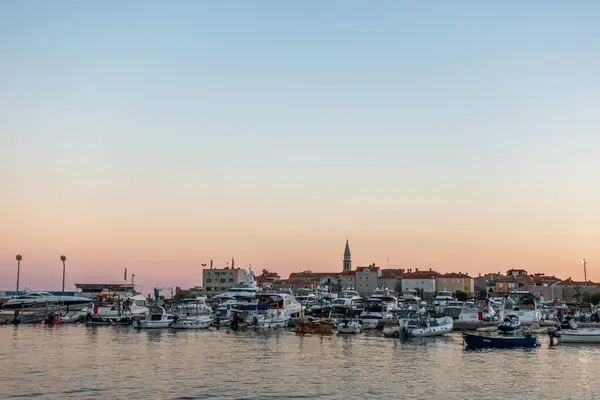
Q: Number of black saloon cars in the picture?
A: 0